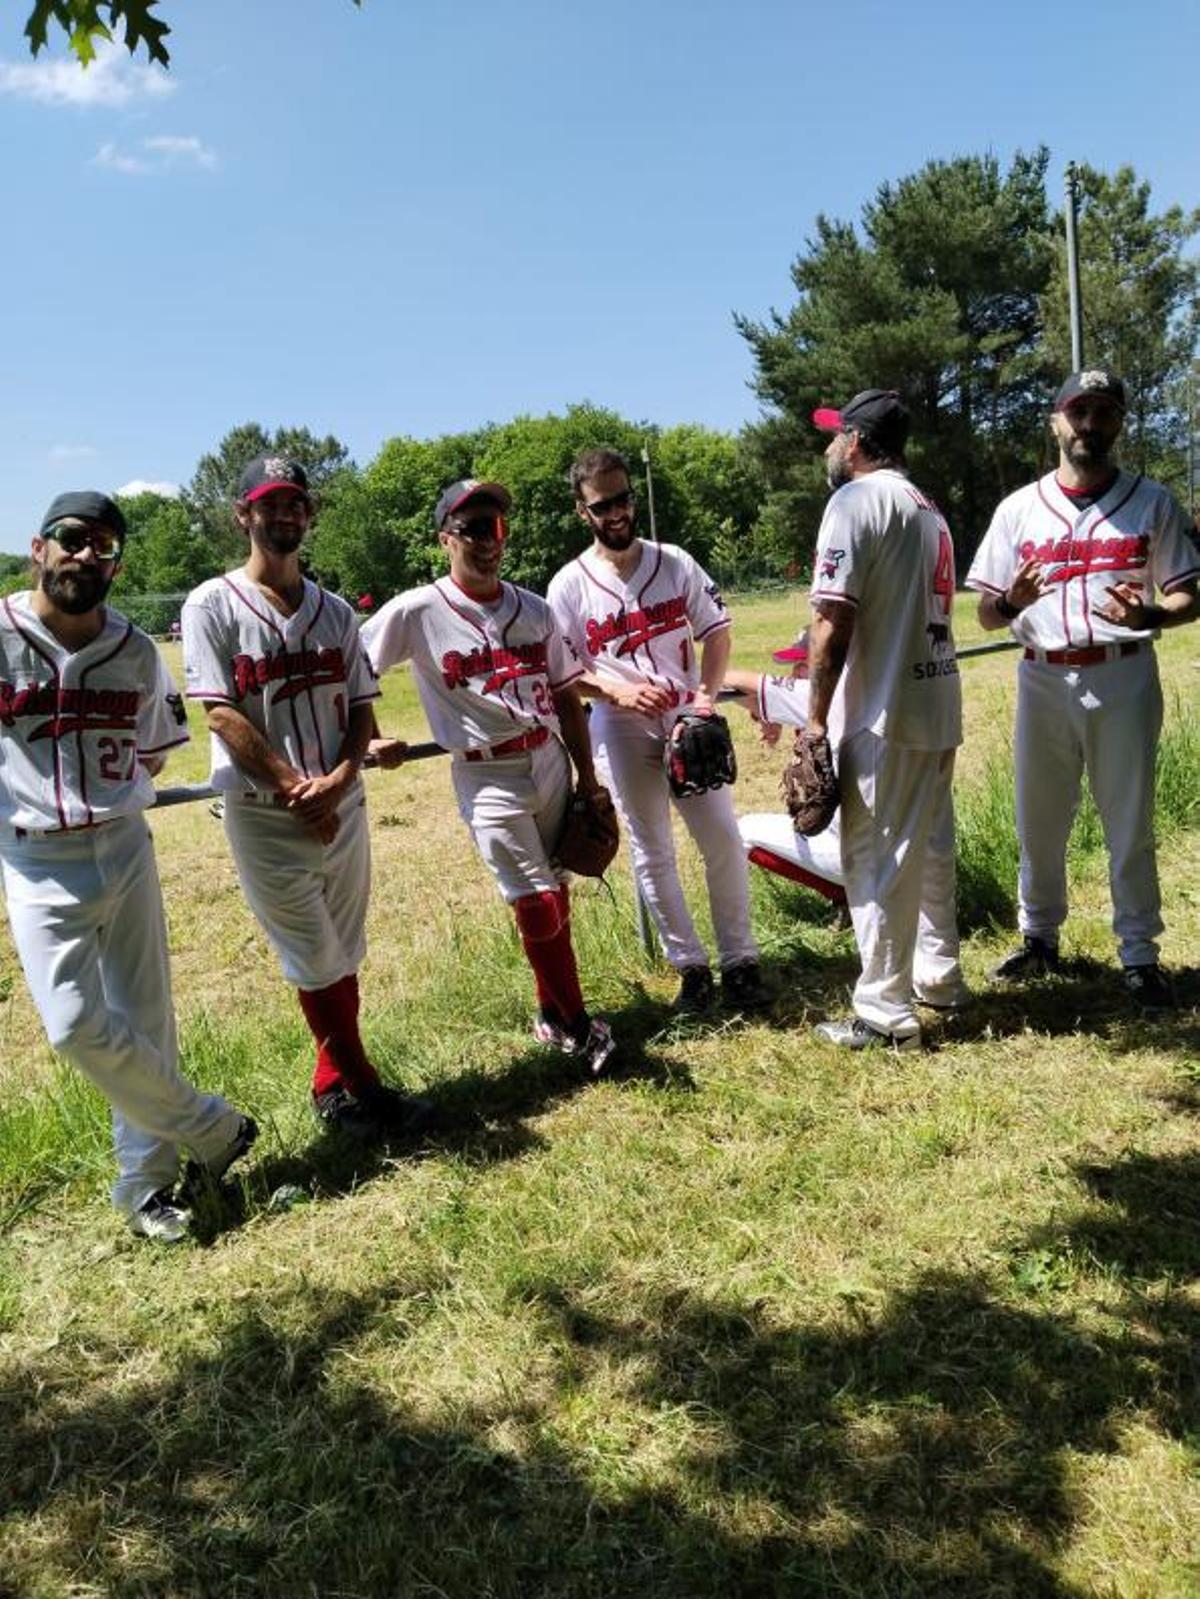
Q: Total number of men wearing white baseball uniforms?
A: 7